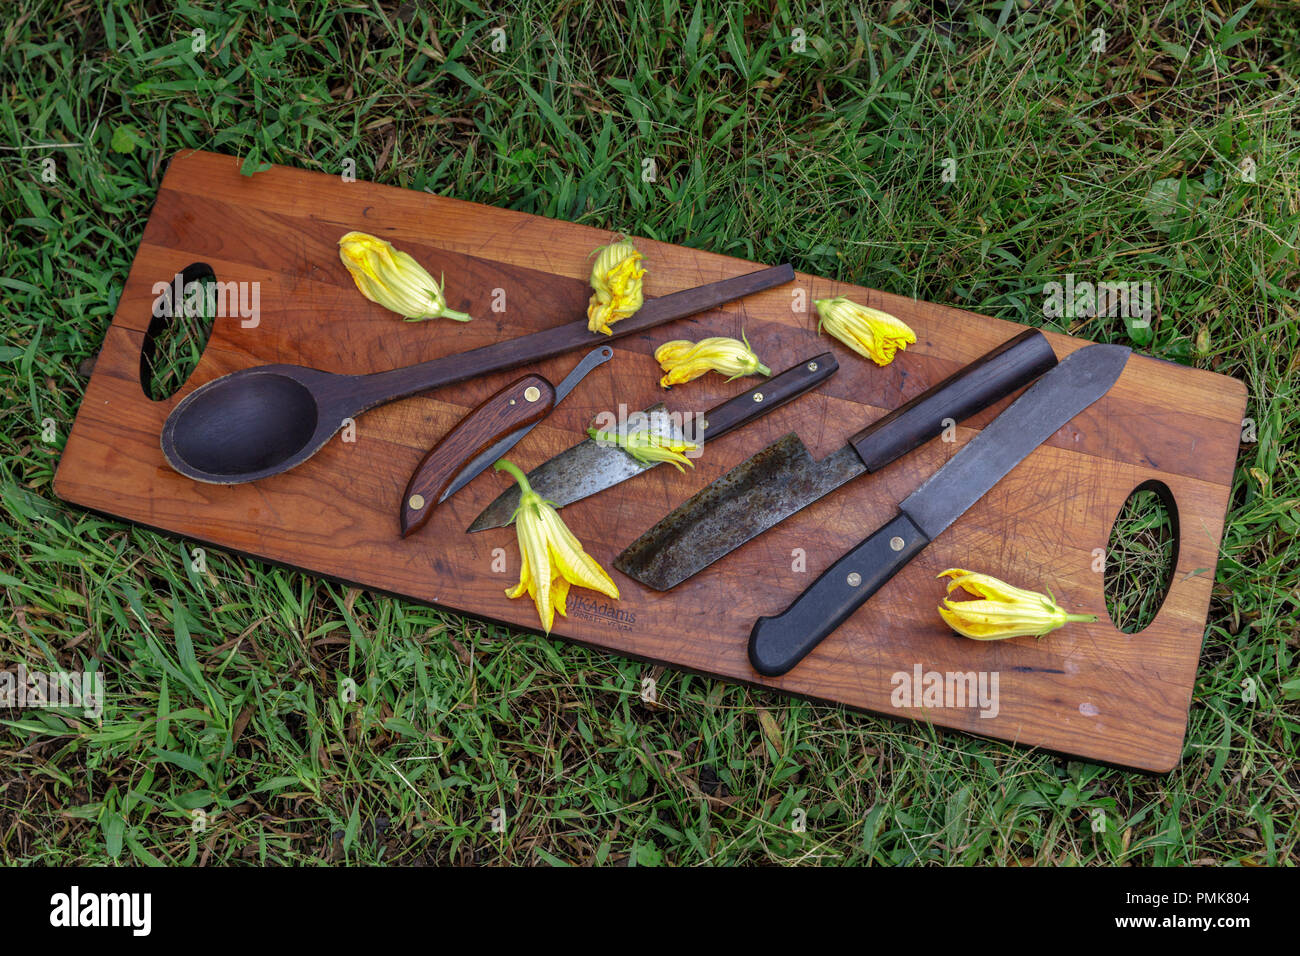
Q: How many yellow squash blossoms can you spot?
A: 7